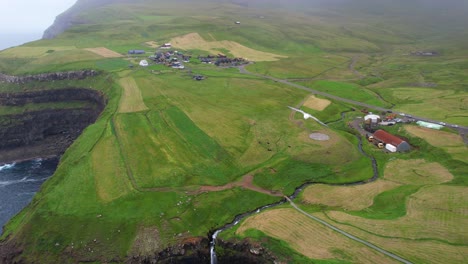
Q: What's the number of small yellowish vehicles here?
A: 2